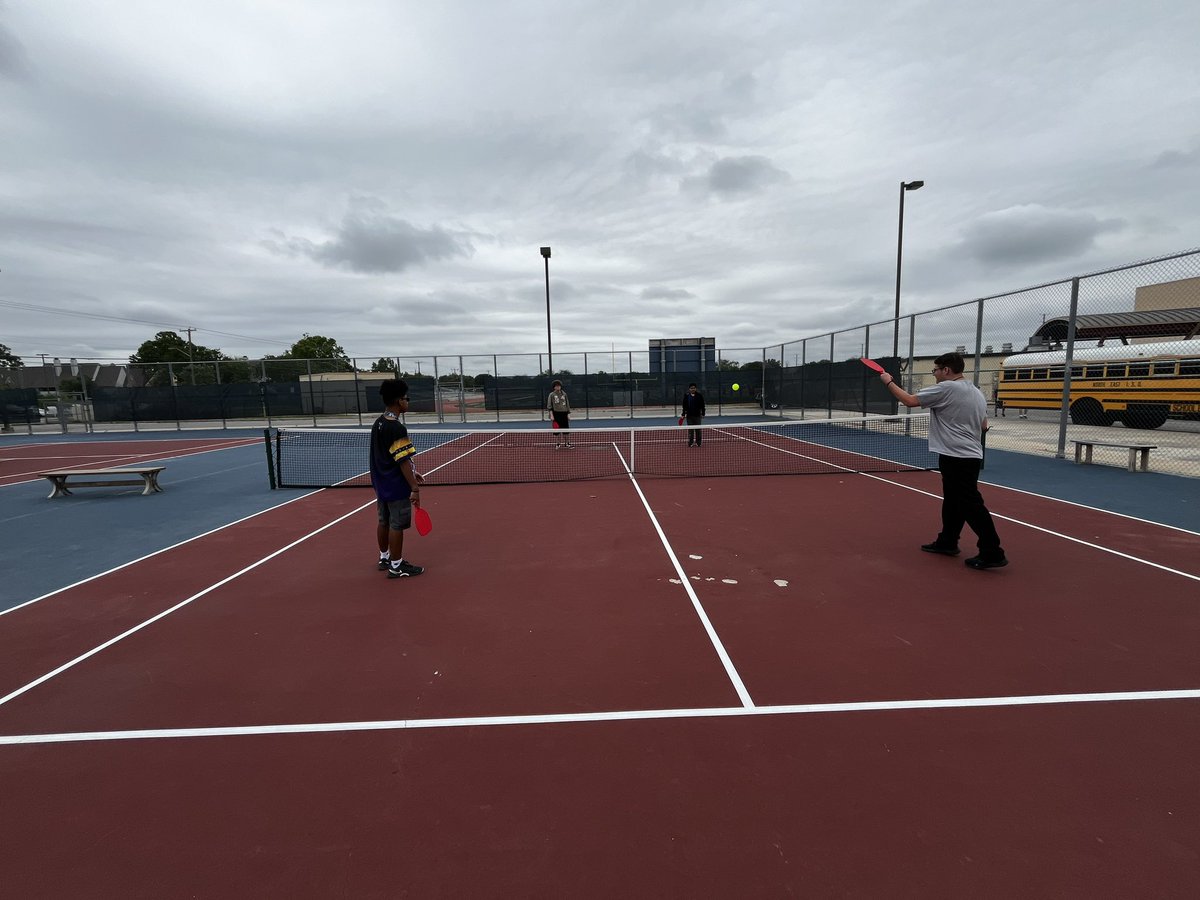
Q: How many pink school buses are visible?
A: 0